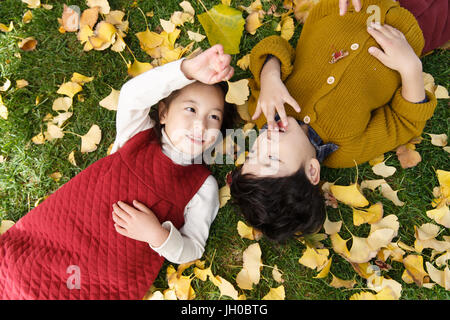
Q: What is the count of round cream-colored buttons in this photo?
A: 3